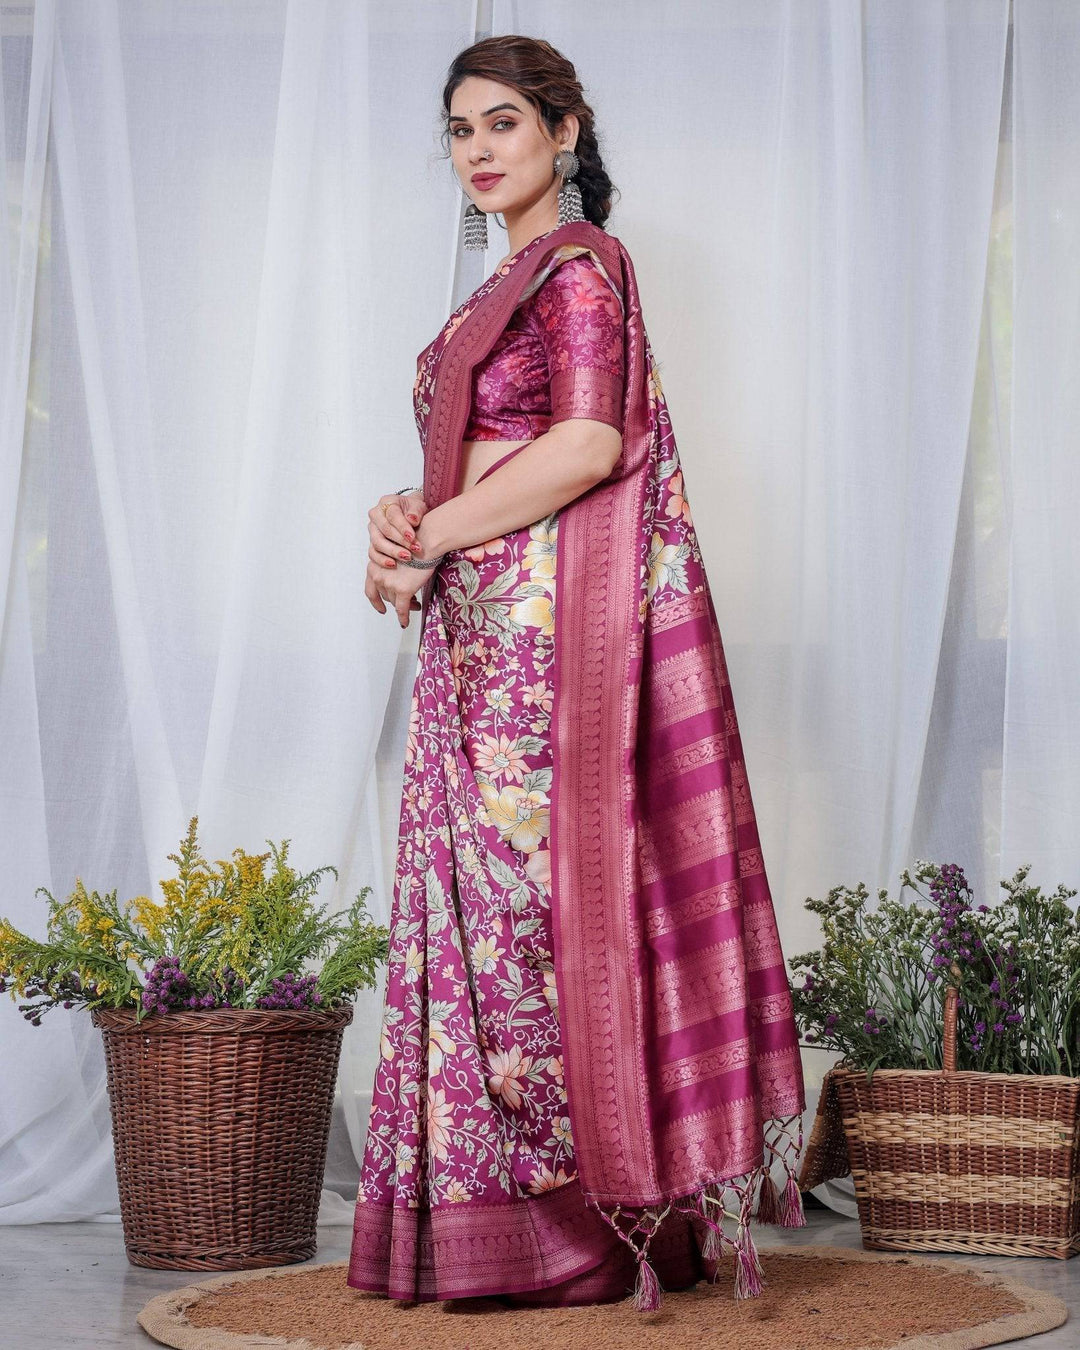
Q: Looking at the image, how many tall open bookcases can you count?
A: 0